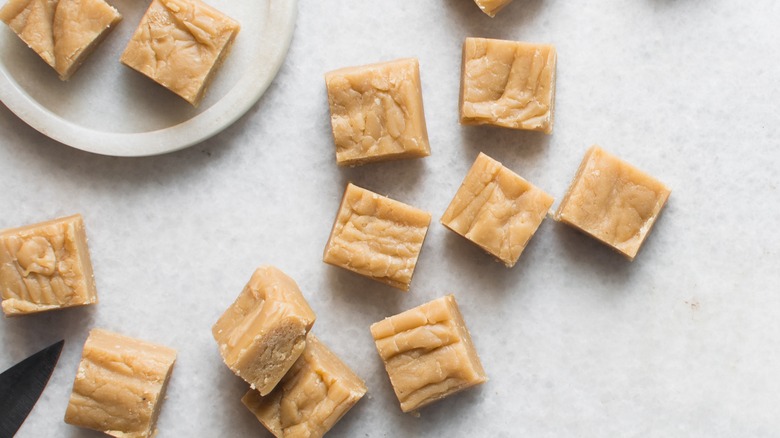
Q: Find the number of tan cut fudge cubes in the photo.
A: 13